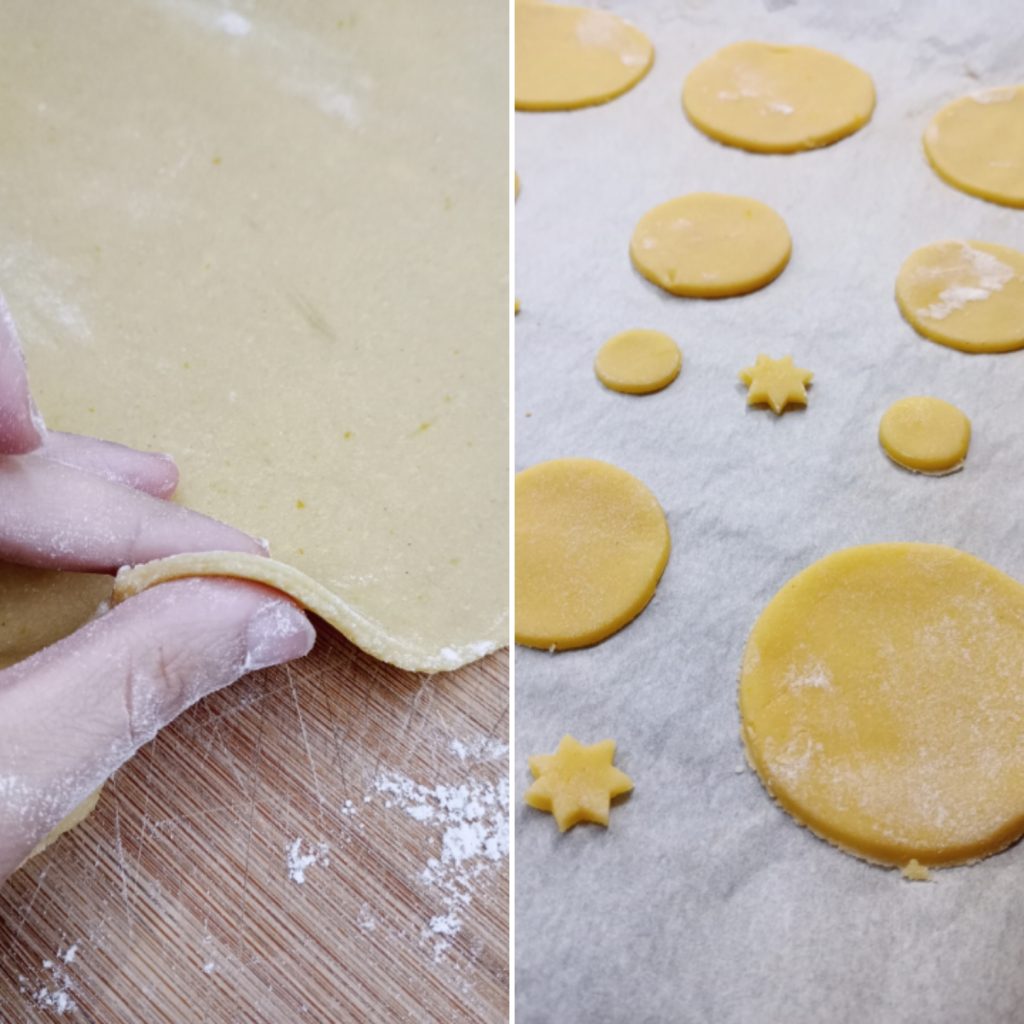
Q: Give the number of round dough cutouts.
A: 9